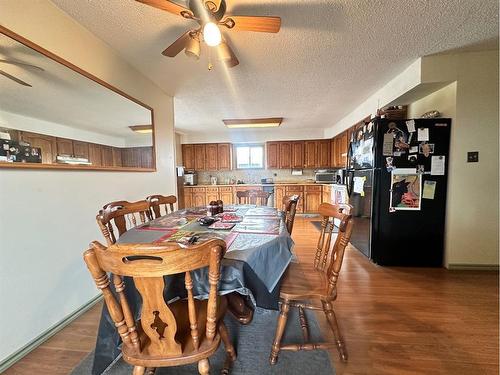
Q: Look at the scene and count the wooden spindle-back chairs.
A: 6